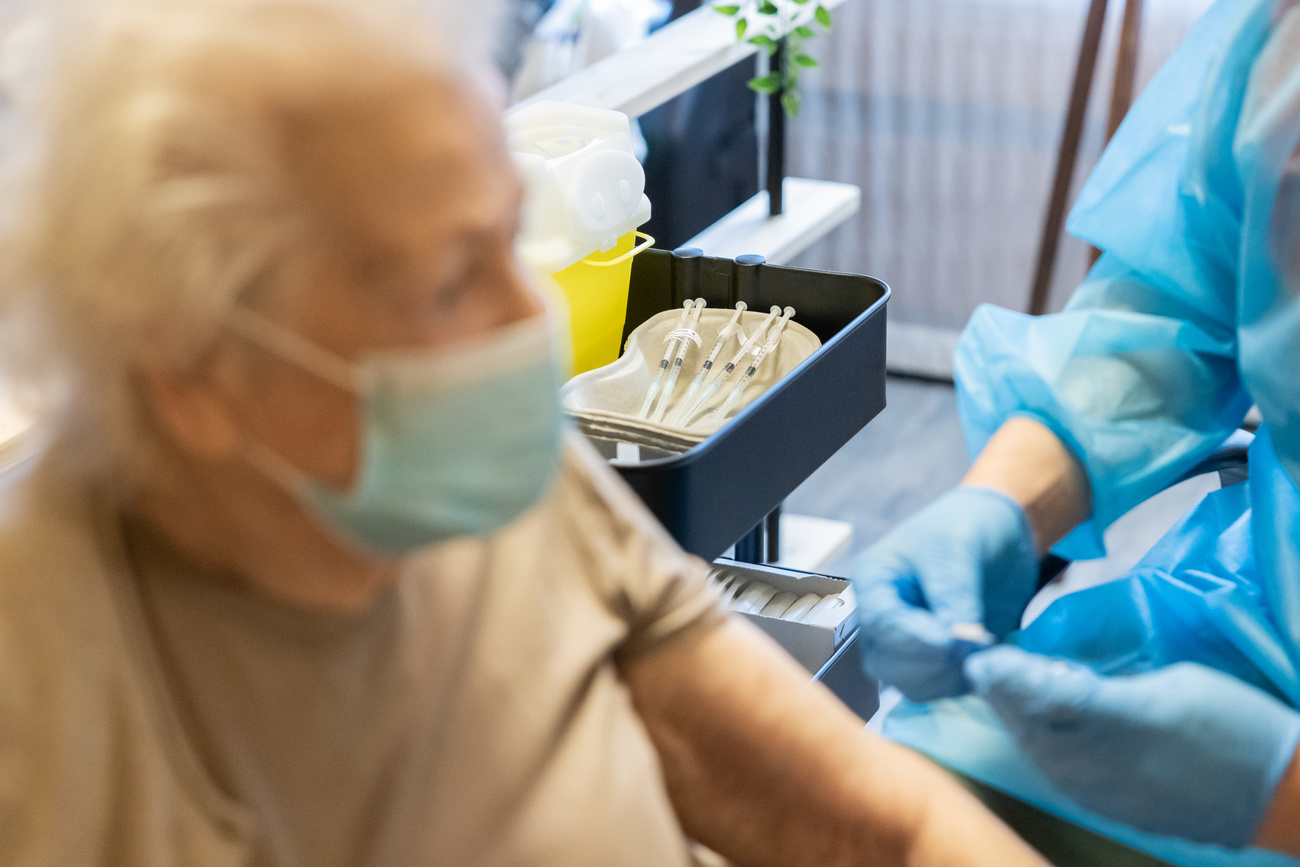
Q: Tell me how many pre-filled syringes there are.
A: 5